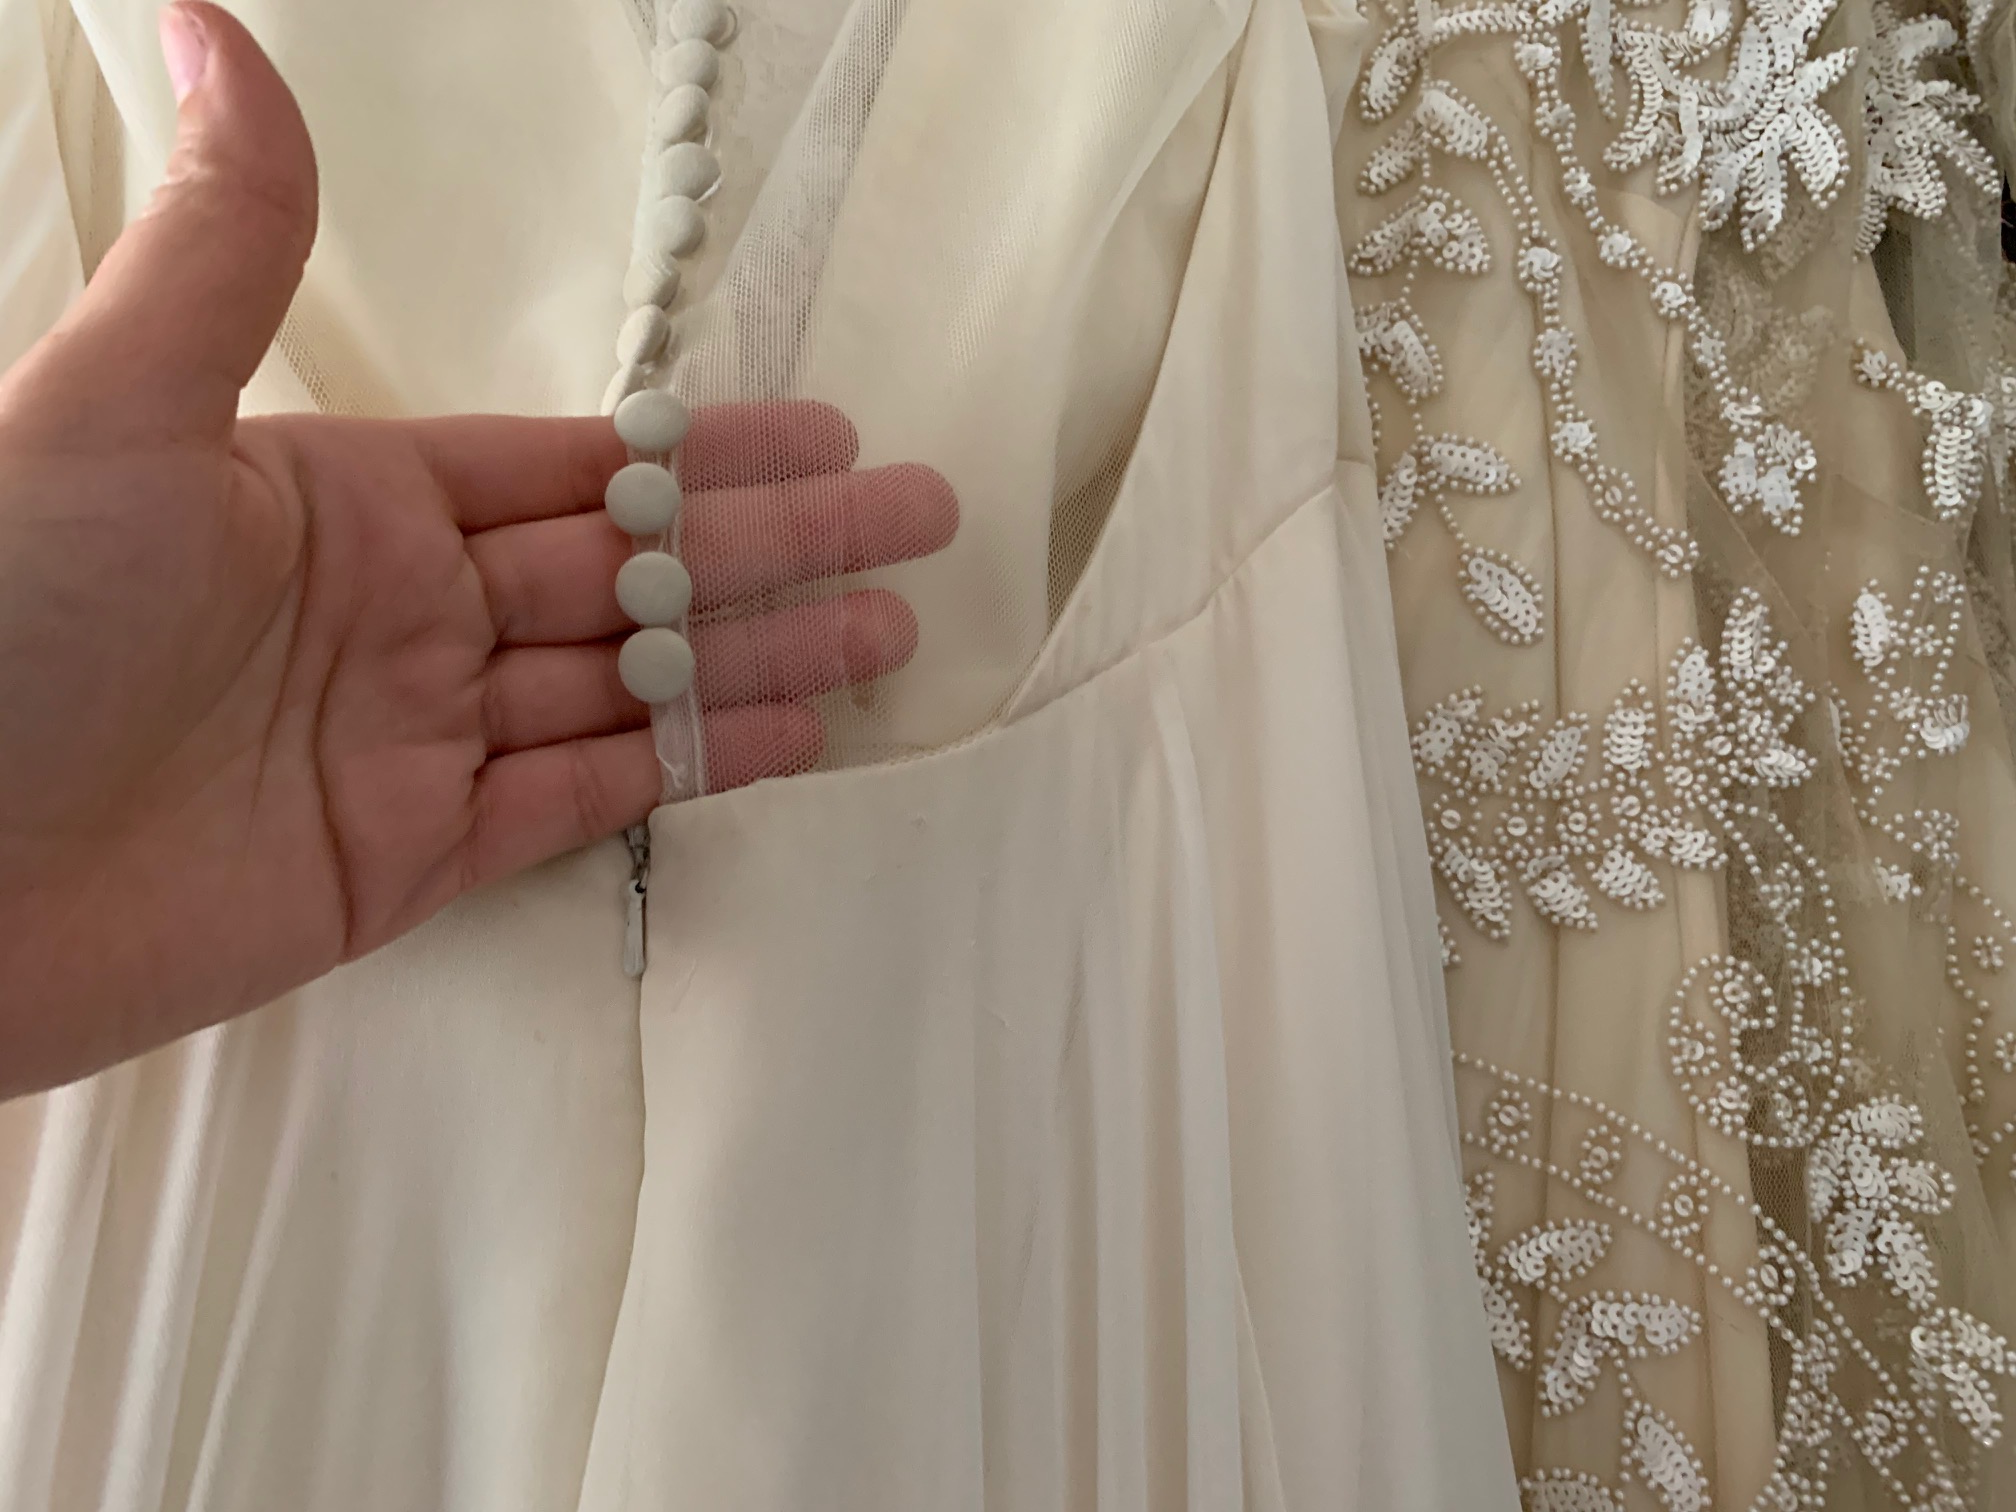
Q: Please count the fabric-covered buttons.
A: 12